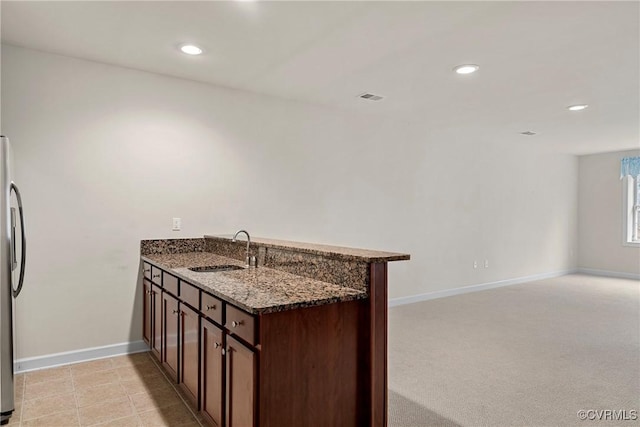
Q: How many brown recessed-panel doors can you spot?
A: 6